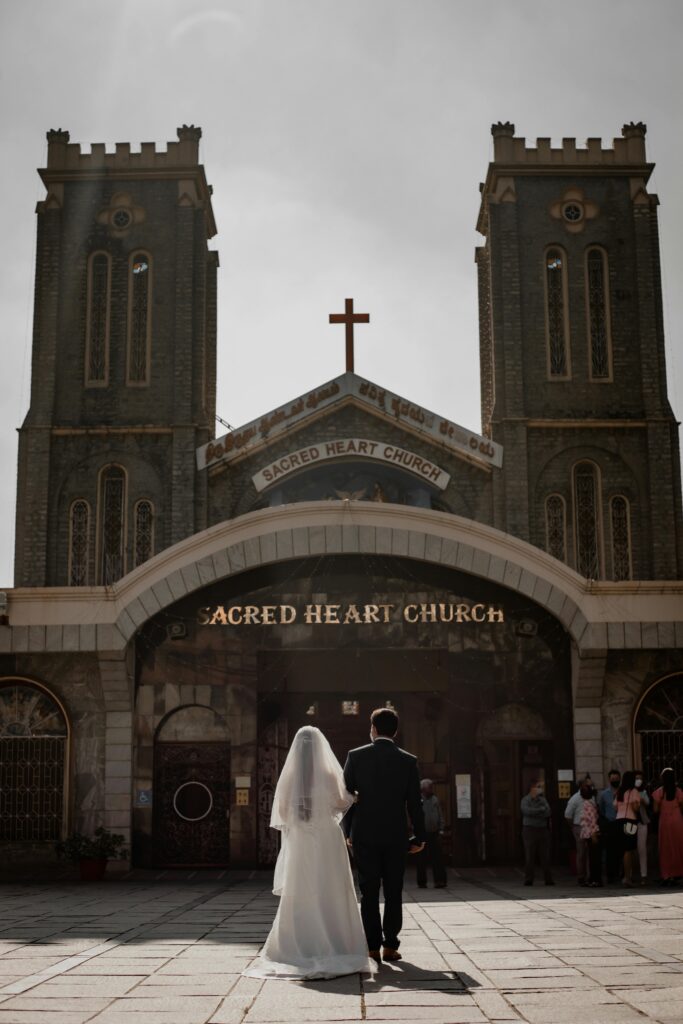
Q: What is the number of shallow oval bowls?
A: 0